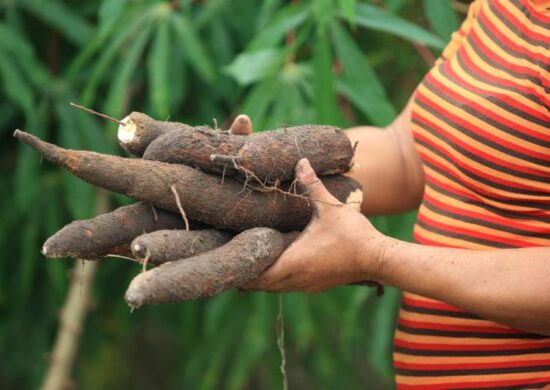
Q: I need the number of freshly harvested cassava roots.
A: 6